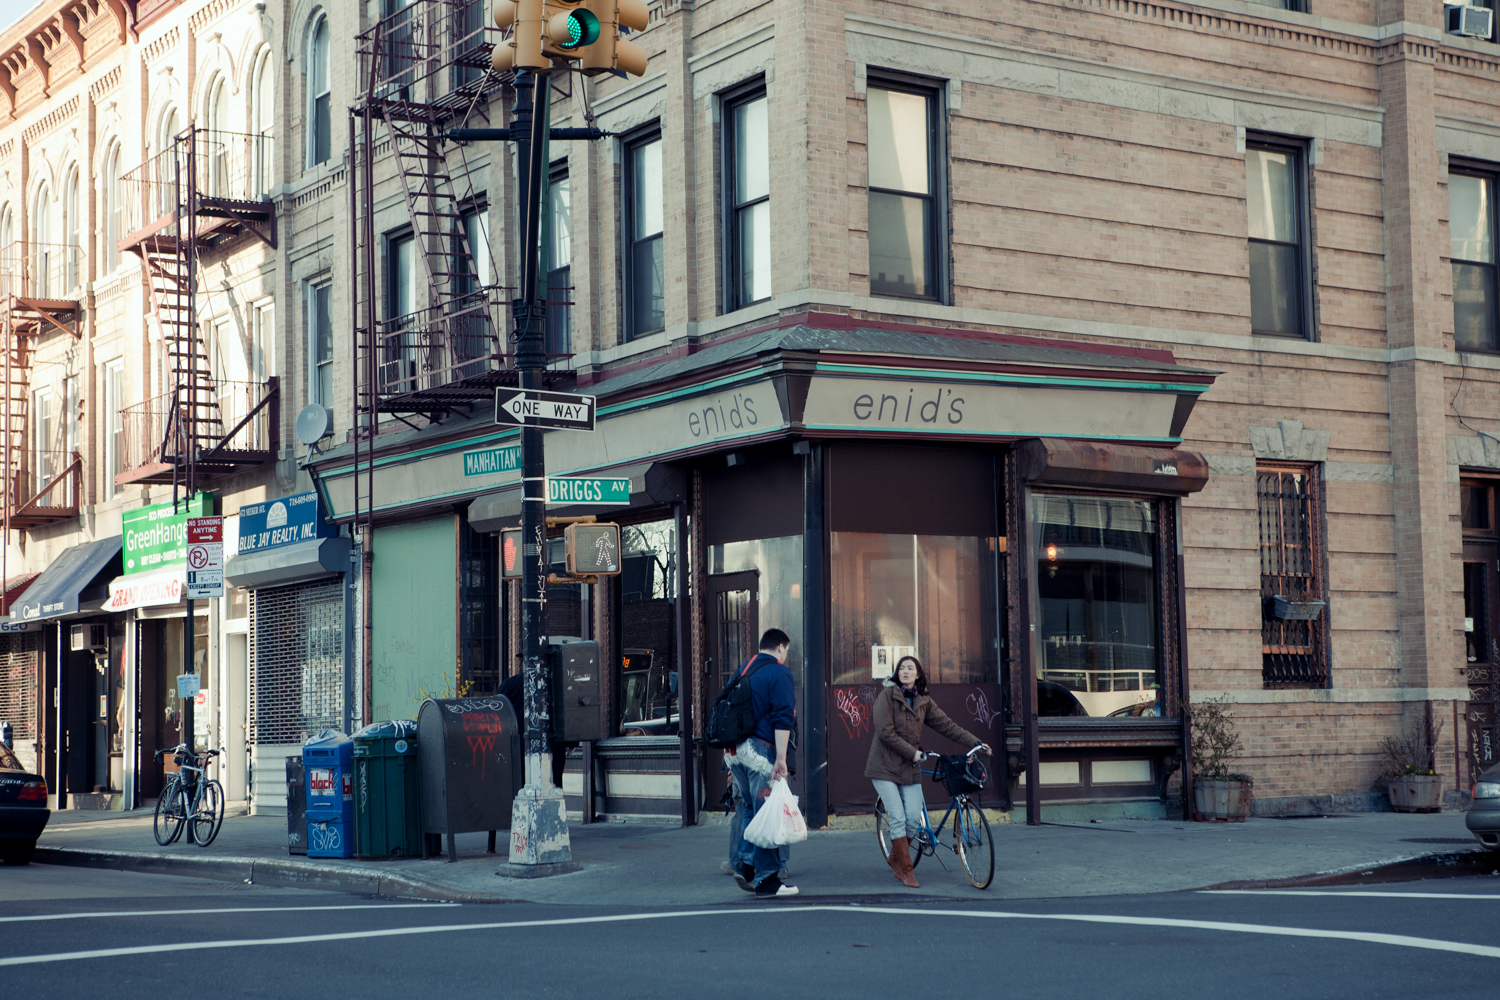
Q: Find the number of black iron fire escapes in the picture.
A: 3